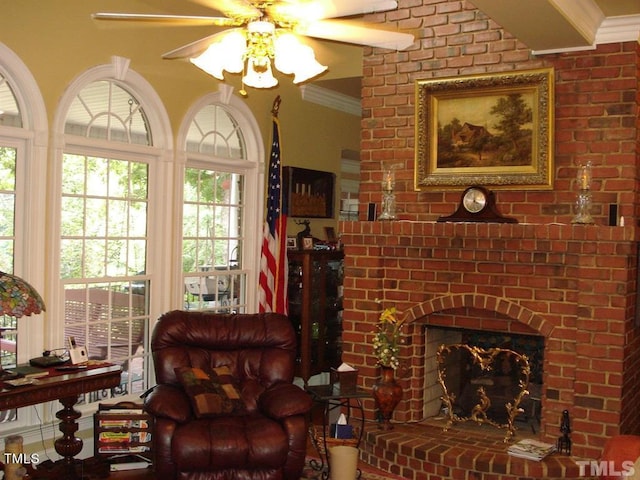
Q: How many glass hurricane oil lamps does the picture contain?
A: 2